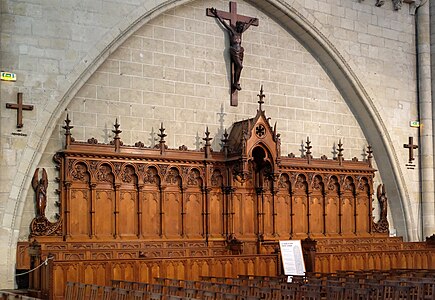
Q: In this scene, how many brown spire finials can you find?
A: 9